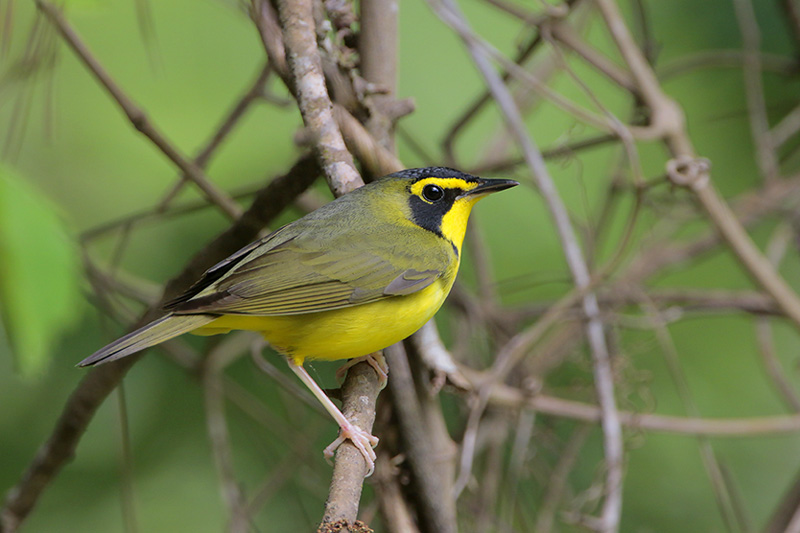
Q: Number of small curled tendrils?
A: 1